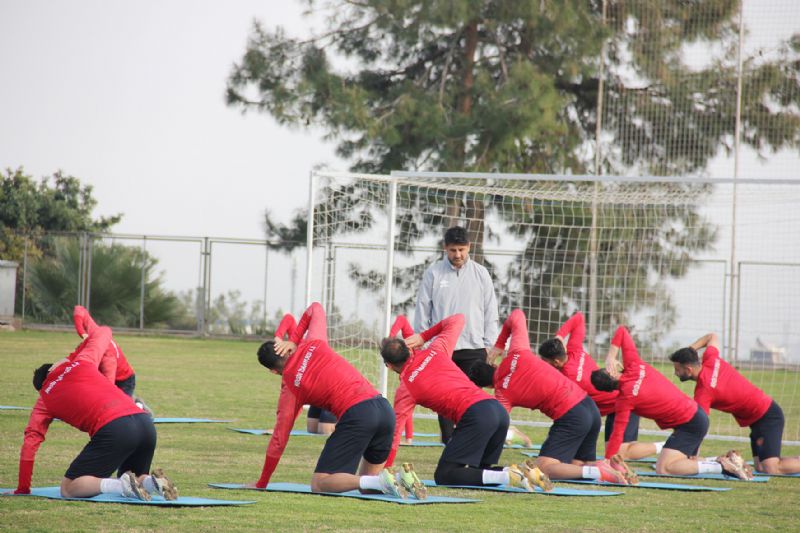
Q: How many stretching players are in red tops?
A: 10